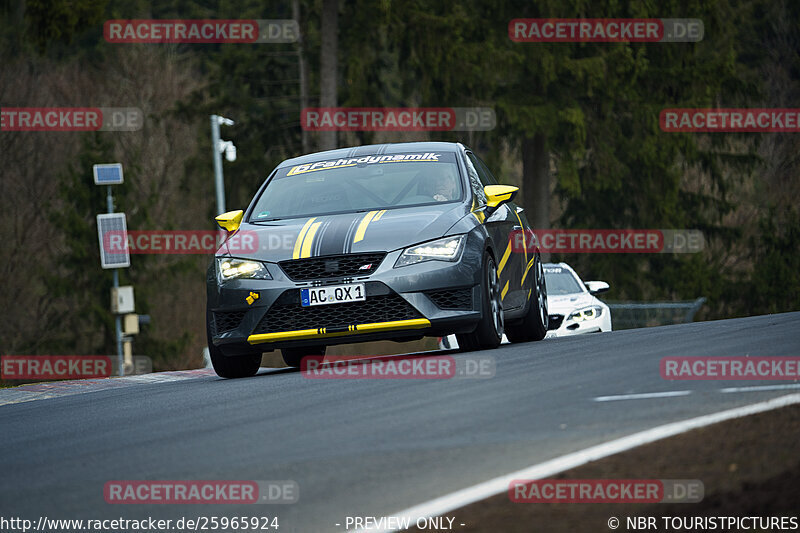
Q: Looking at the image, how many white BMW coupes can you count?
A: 1